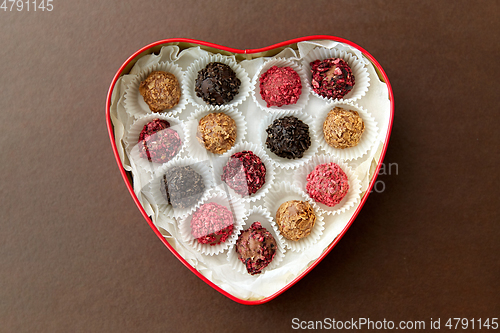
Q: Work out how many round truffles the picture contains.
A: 14